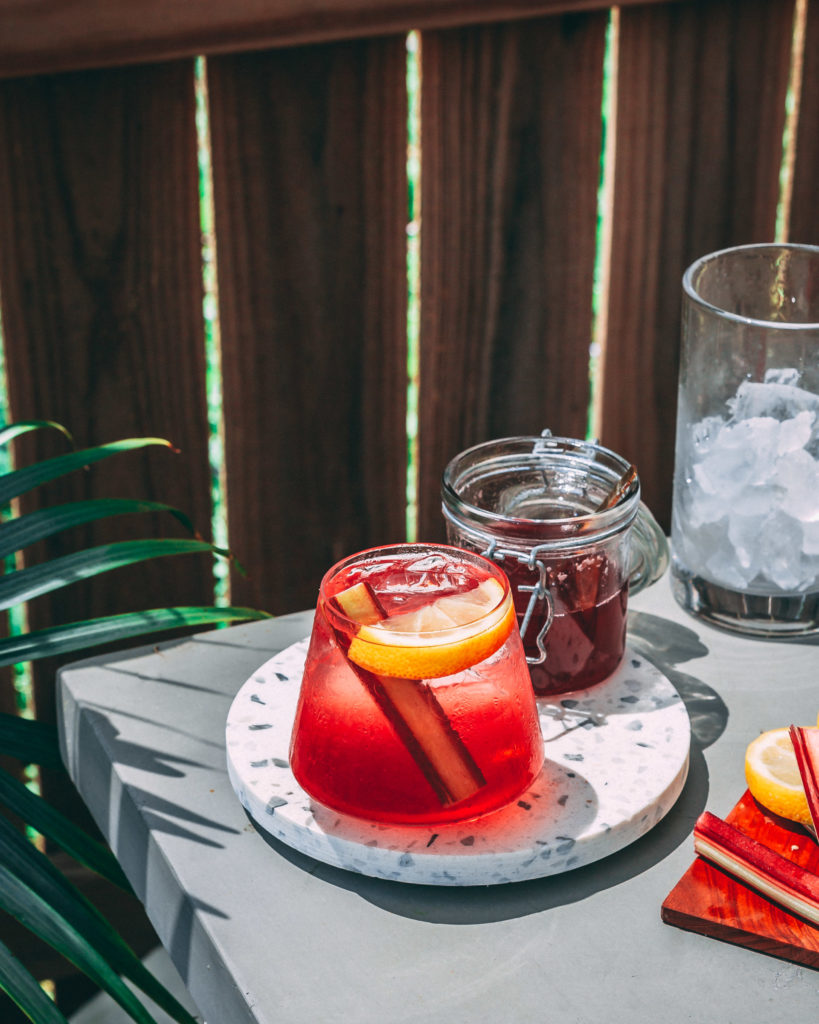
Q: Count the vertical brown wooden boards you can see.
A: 5